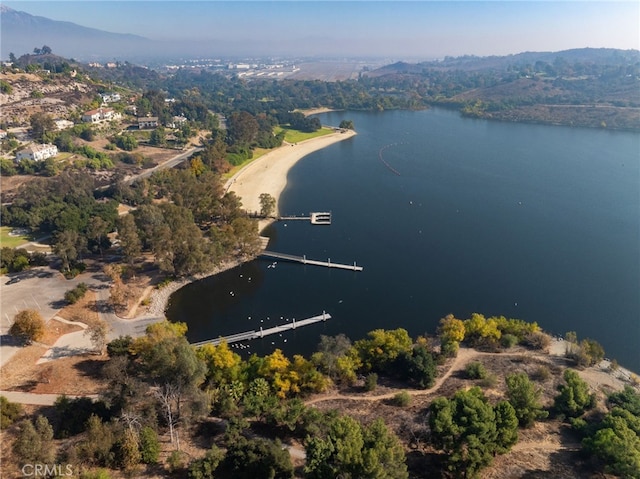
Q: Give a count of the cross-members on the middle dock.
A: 3